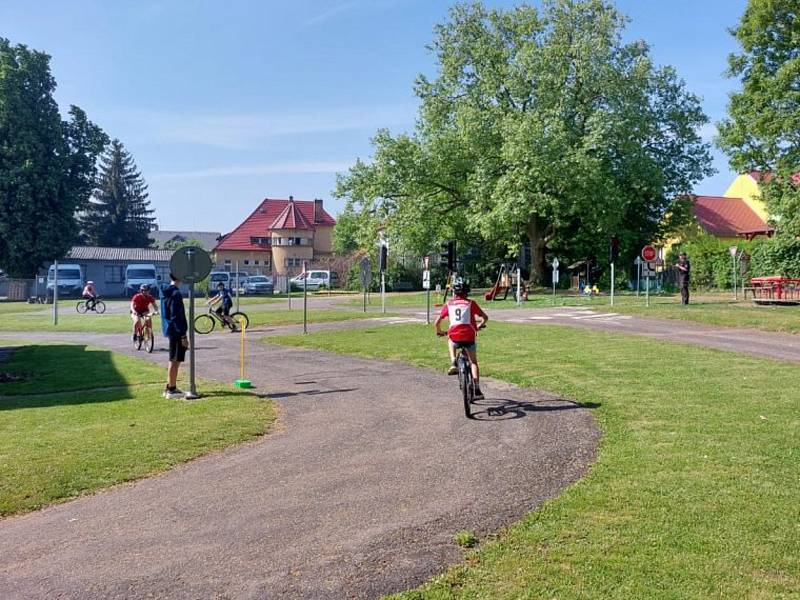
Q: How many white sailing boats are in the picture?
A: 0